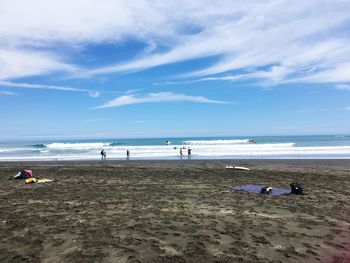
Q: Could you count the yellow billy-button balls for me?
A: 0